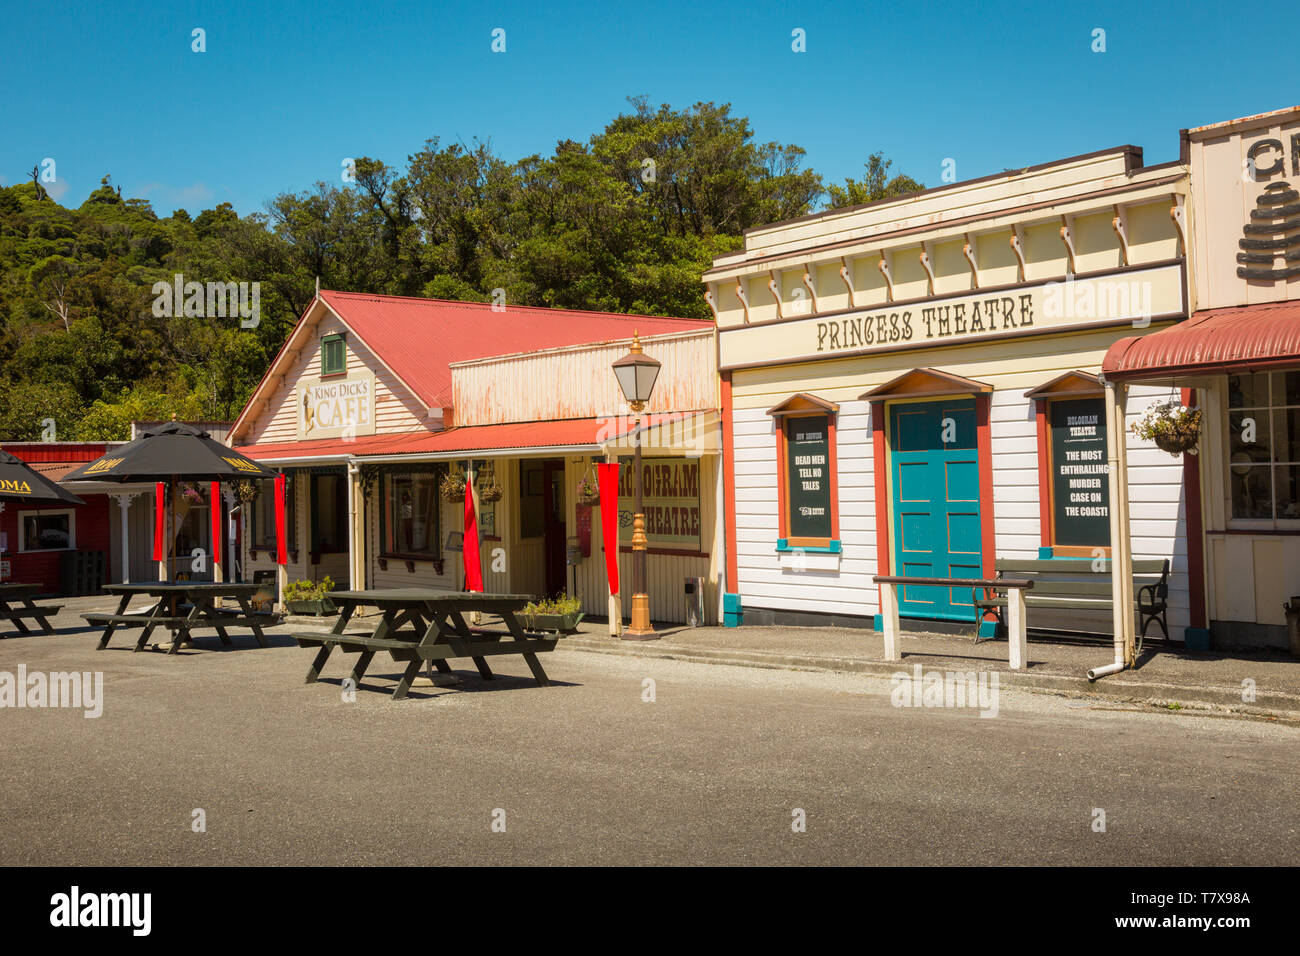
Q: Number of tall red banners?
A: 5